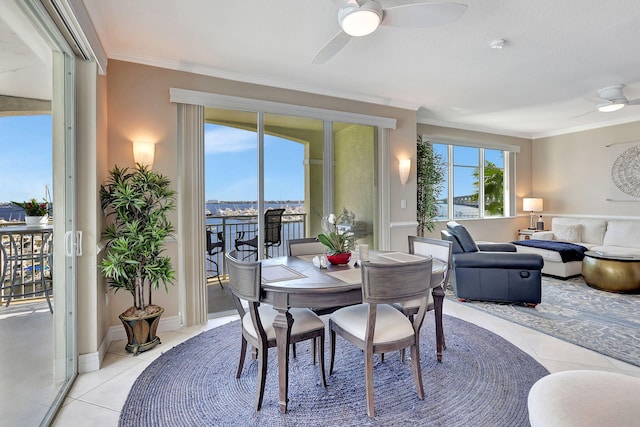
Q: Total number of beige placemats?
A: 4